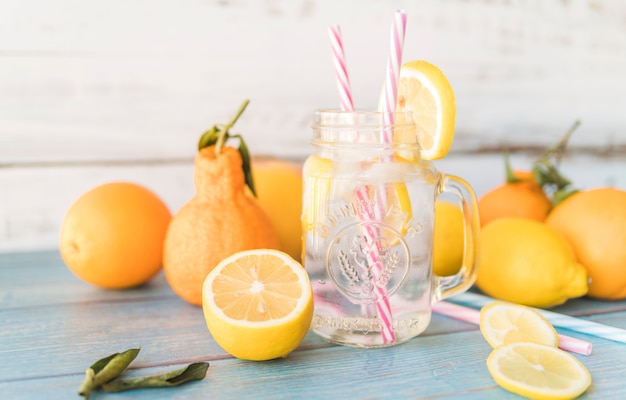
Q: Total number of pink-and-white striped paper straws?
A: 3